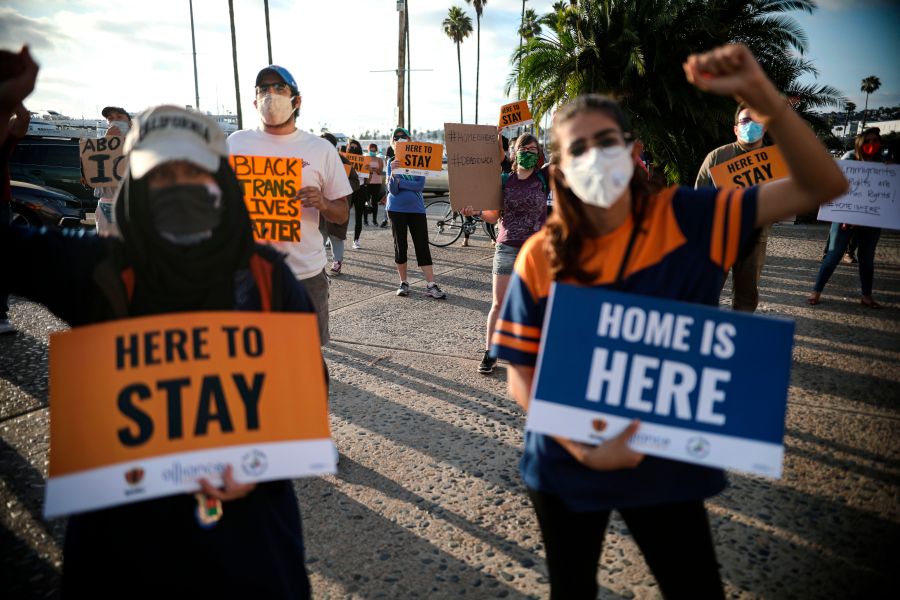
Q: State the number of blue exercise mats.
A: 0